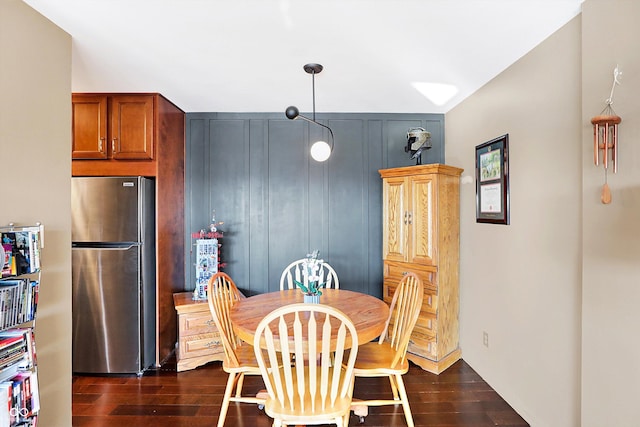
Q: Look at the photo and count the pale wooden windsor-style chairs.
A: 4